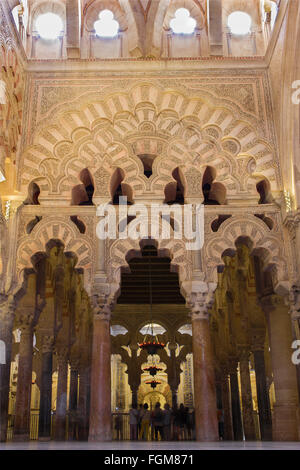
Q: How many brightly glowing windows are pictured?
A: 4